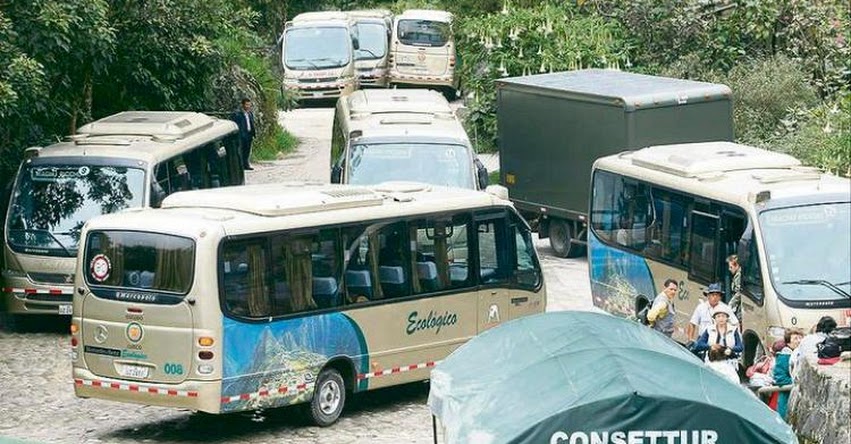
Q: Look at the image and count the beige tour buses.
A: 7